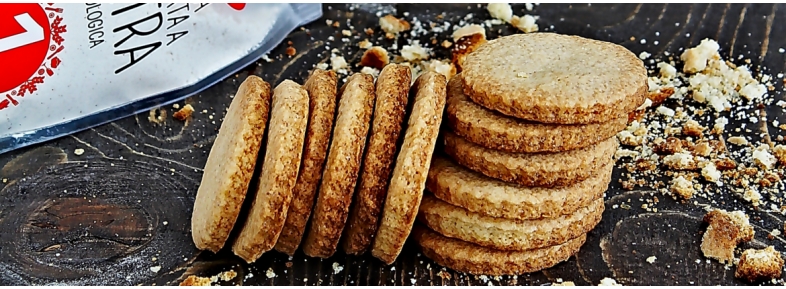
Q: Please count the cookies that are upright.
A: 6